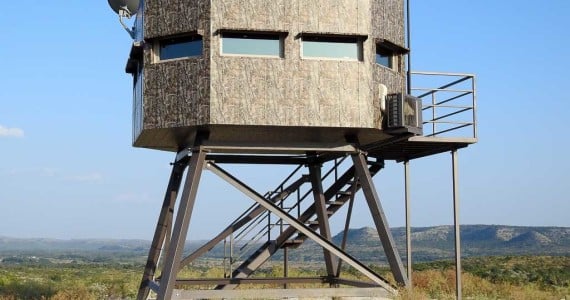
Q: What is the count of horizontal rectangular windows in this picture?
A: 4